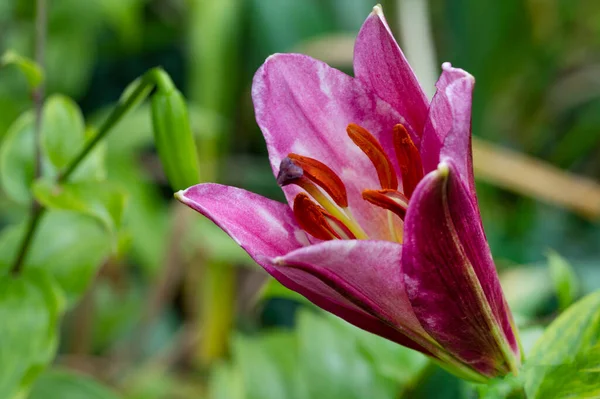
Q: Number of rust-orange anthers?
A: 5